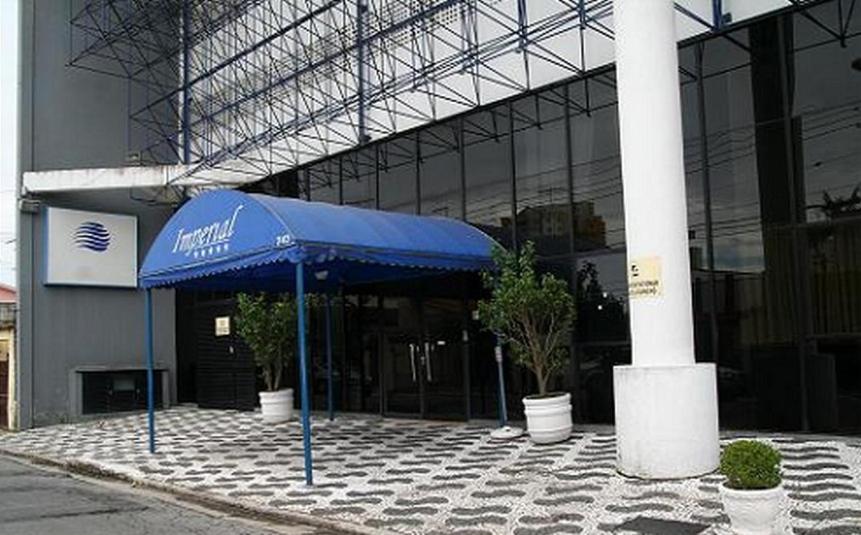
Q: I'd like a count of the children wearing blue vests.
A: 0